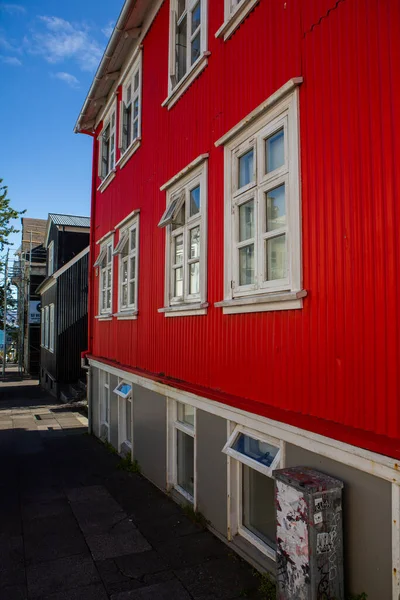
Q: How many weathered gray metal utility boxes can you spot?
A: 1